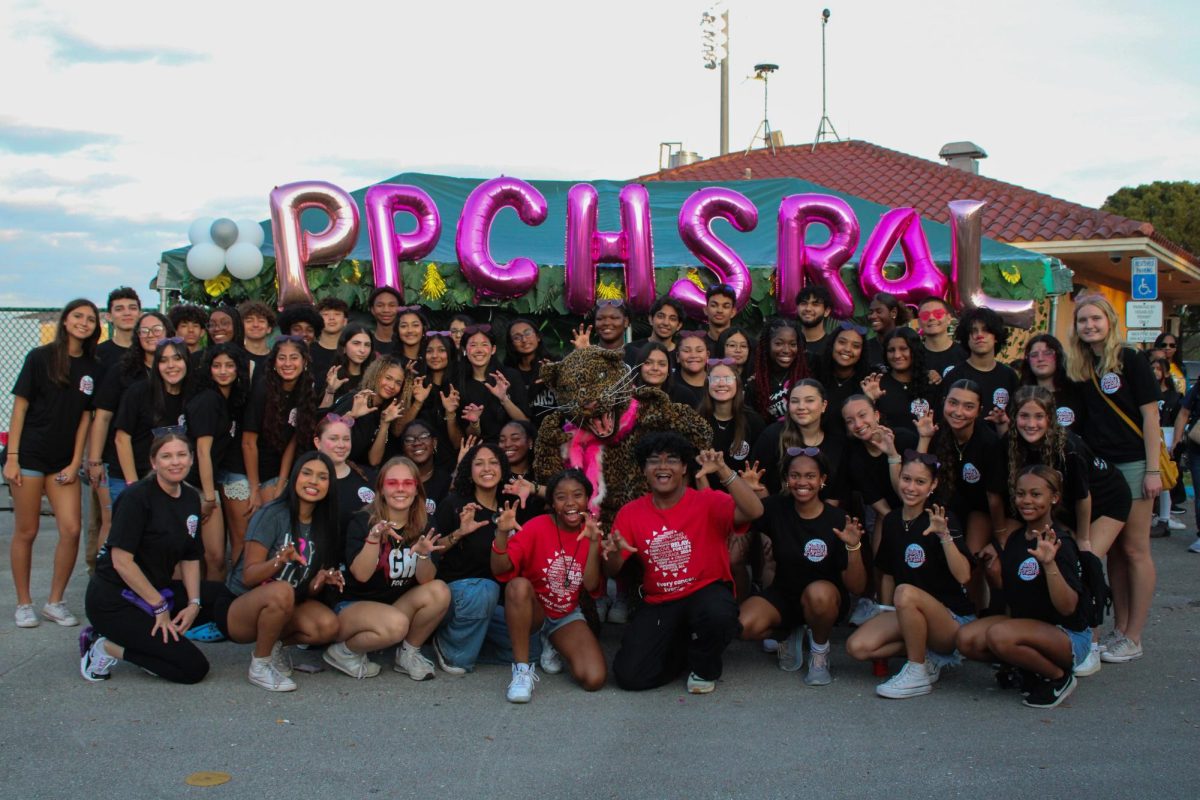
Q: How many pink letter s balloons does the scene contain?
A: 1